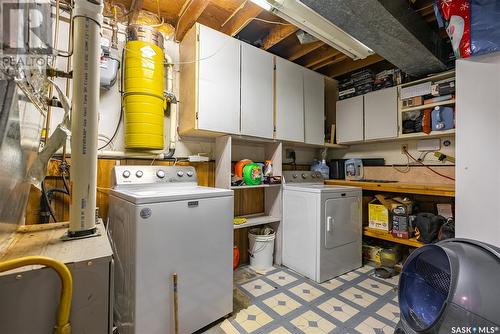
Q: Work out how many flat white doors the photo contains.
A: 6